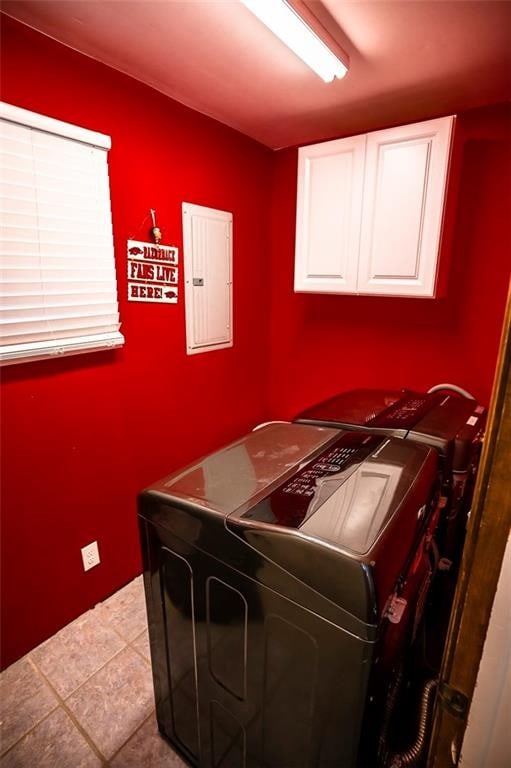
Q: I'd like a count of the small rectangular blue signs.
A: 0